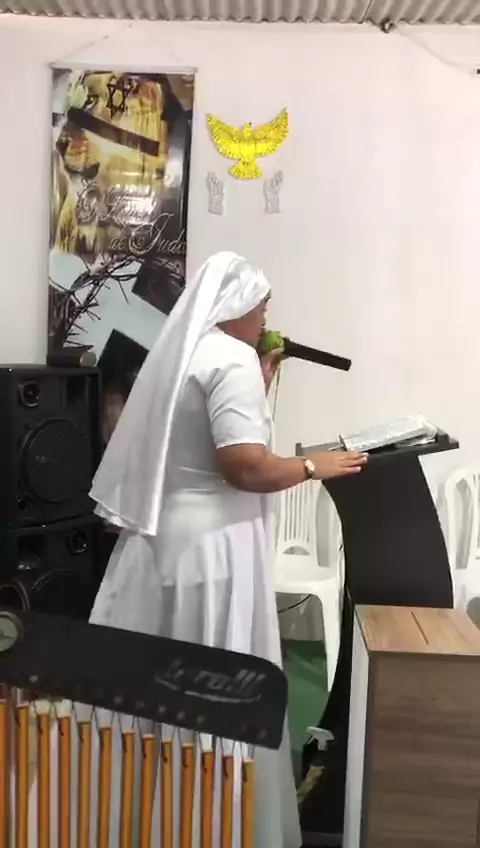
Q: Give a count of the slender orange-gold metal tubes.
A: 13